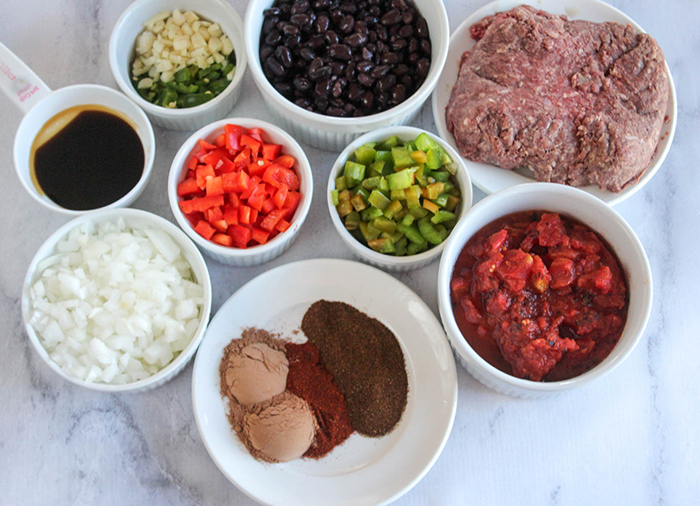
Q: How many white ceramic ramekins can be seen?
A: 6